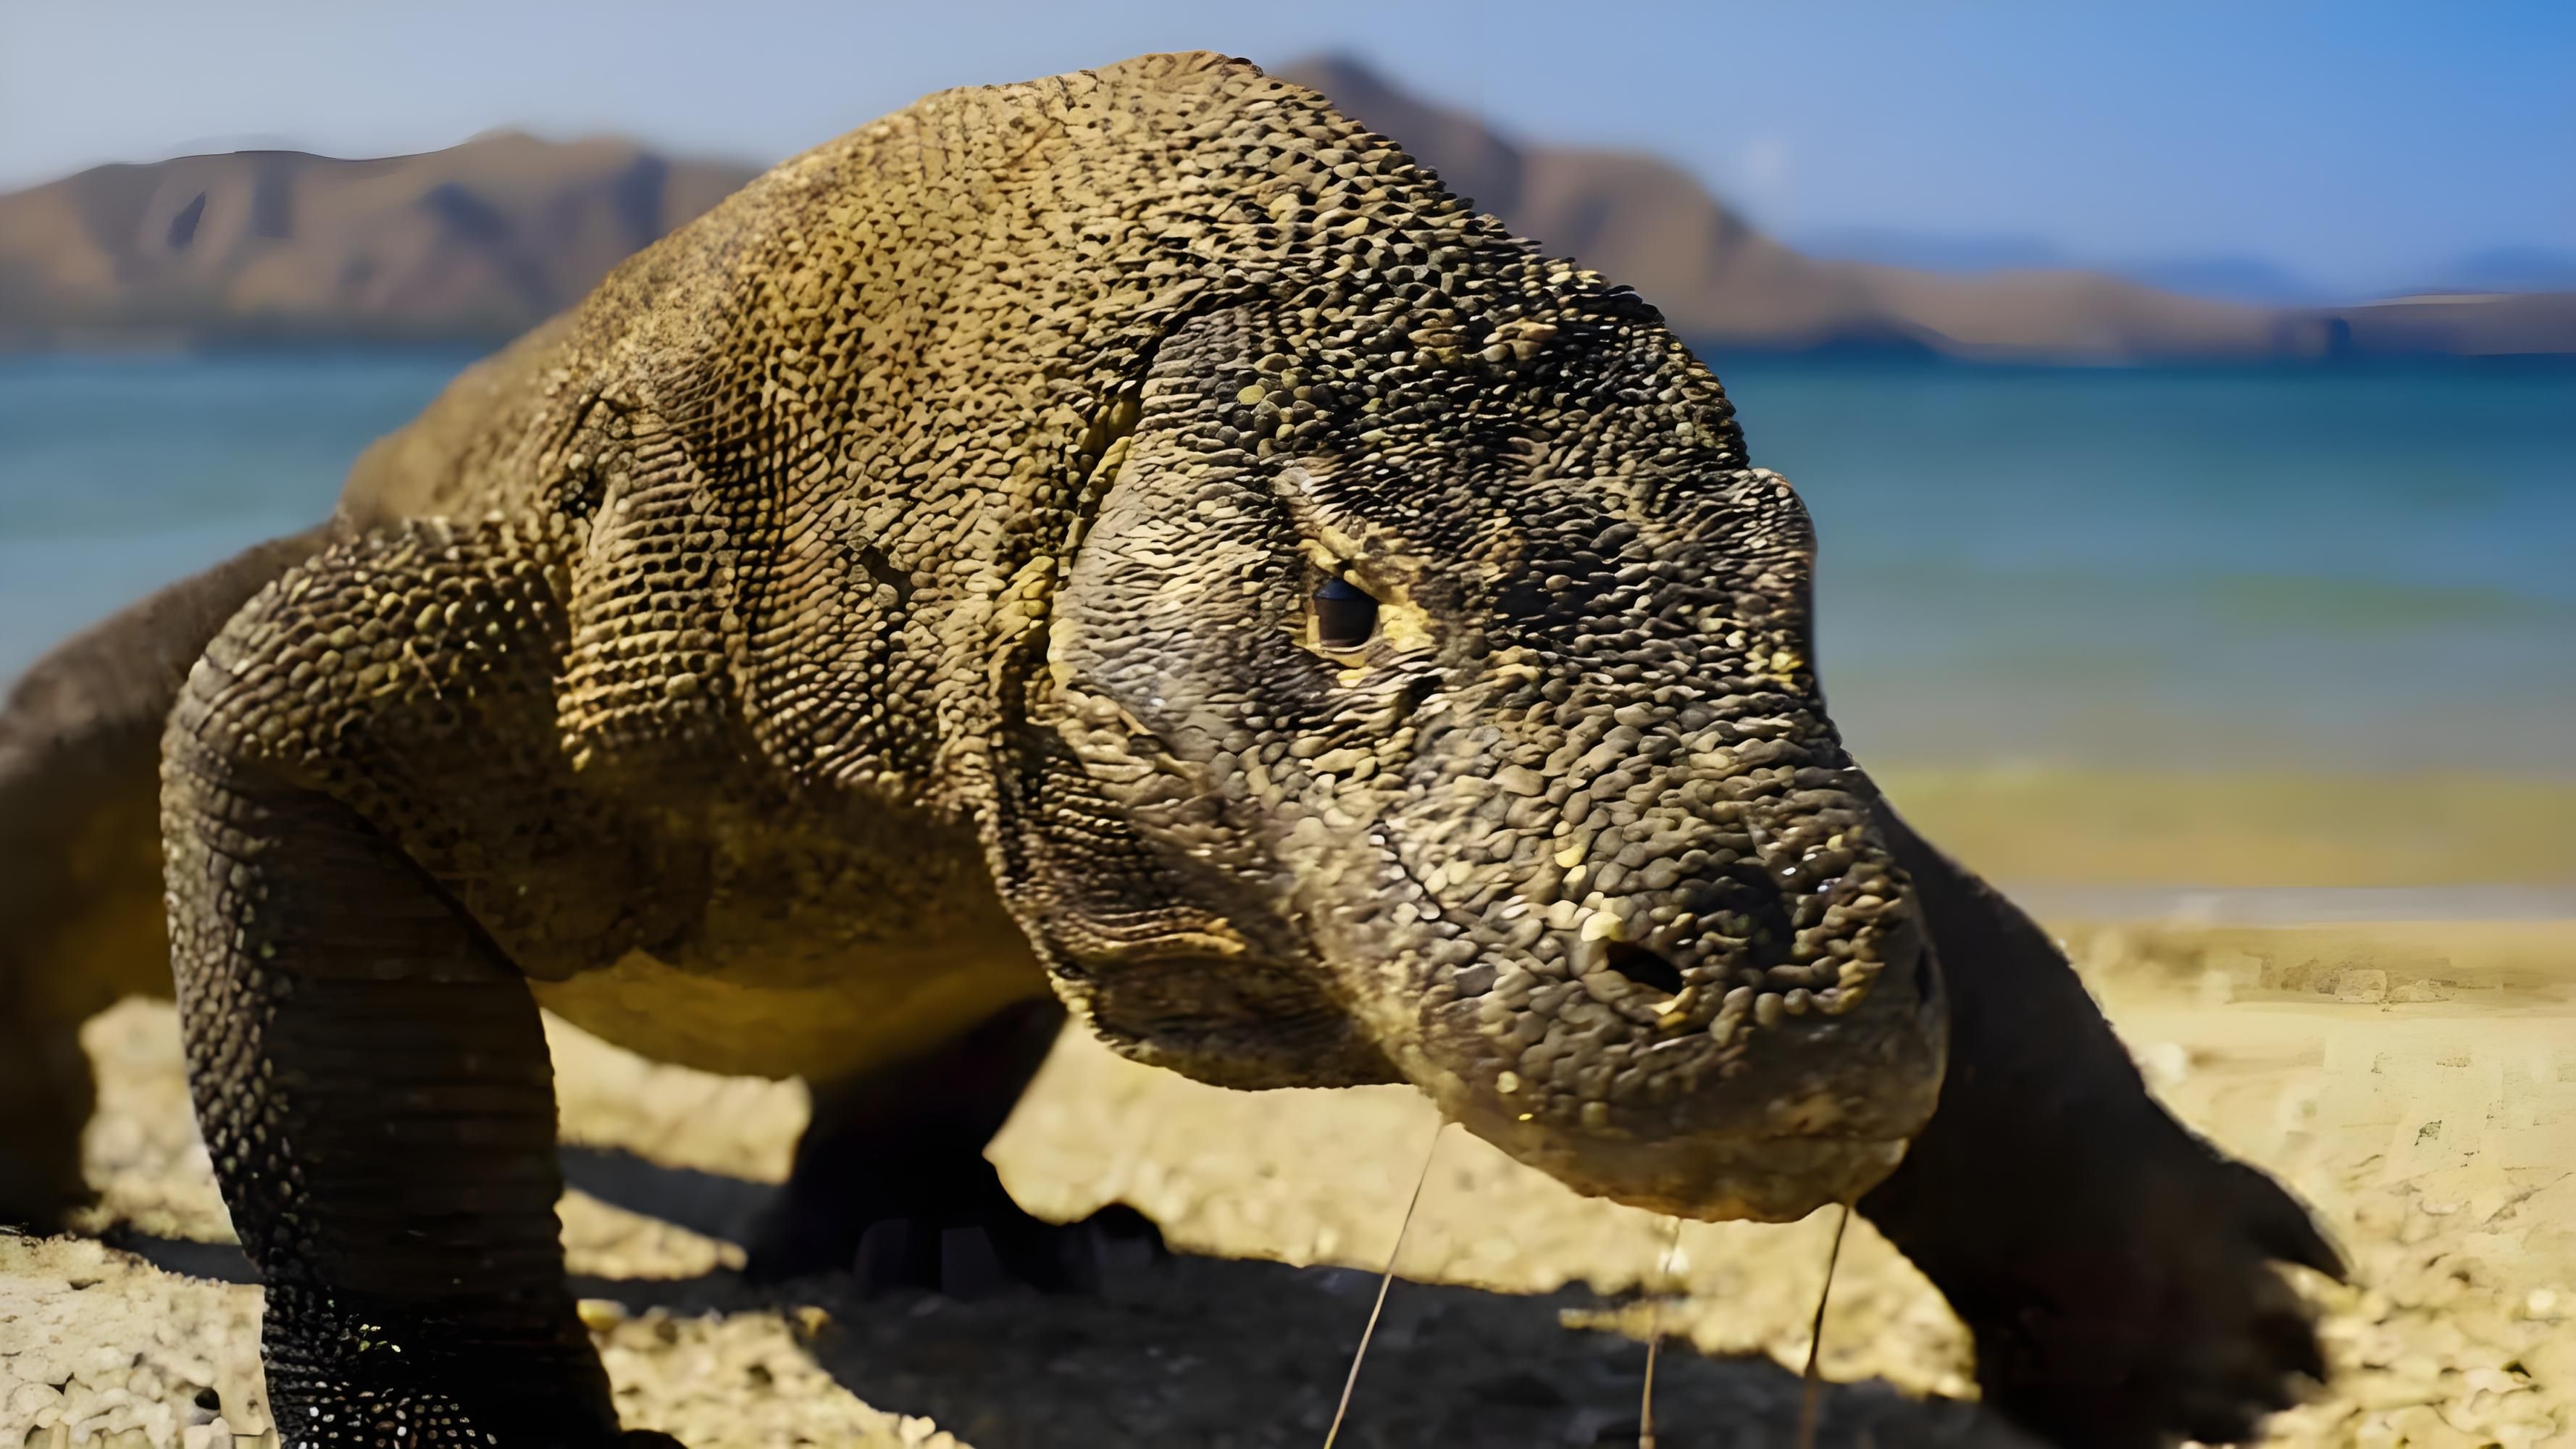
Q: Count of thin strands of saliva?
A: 3